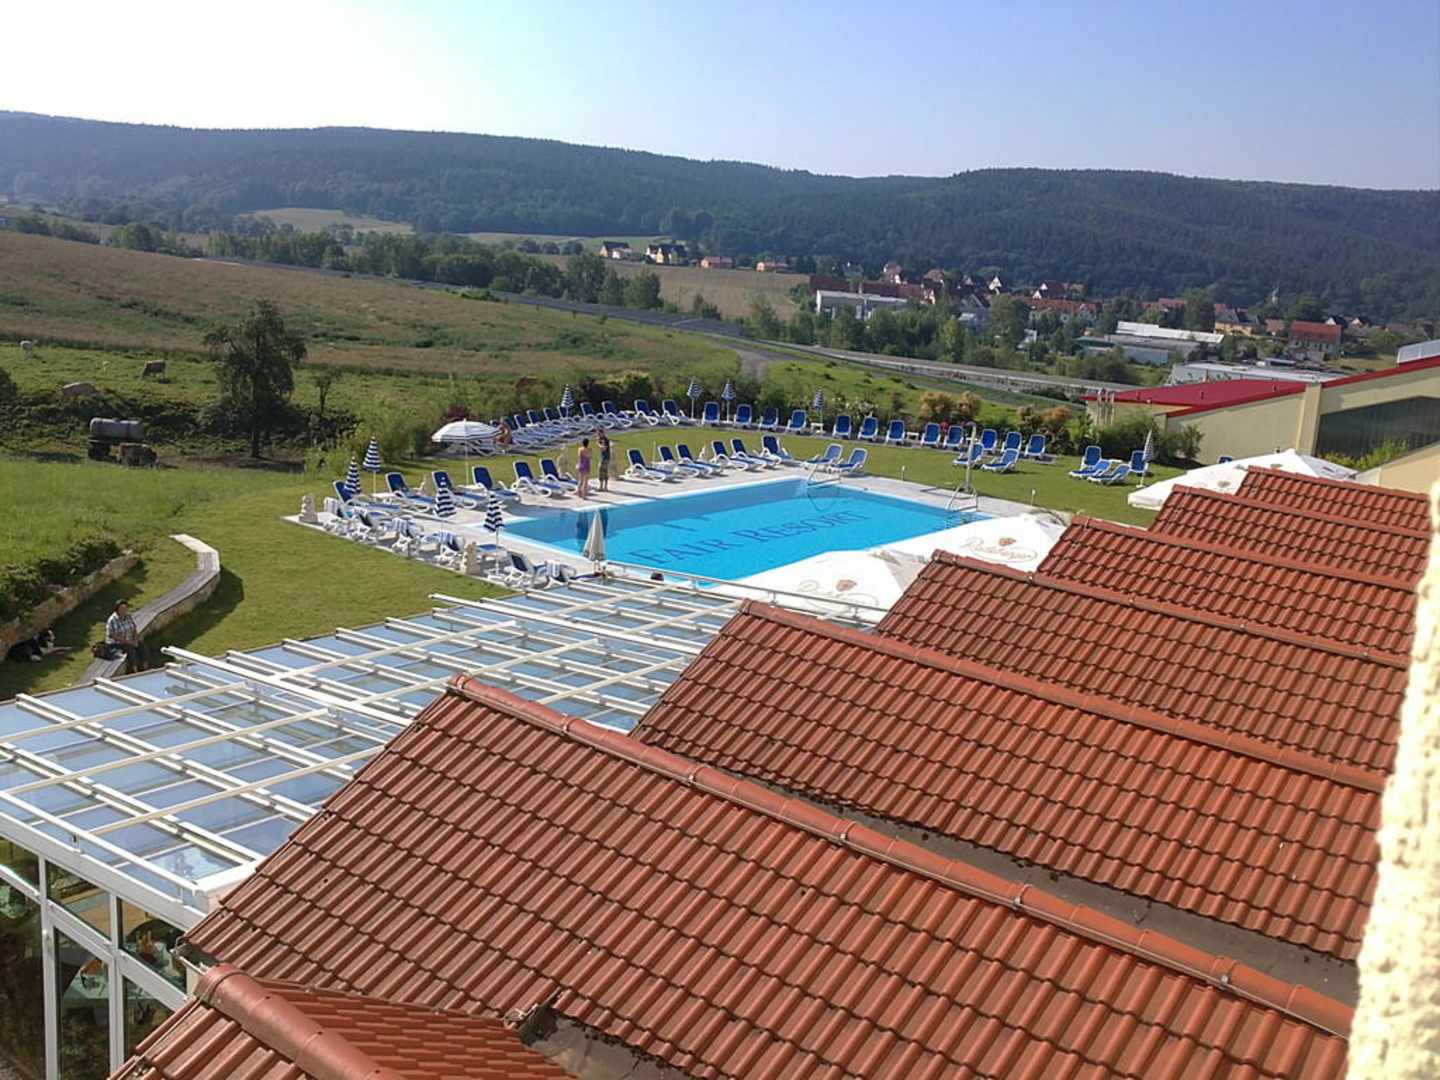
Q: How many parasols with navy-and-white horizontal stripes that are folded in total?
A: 9